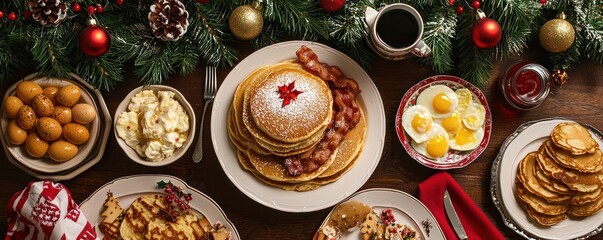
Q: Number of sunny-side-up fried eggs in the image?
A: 5